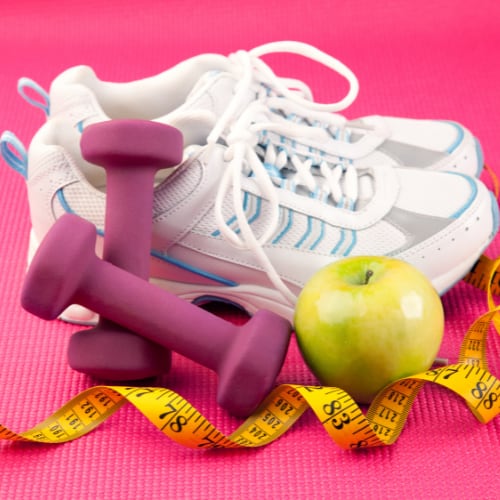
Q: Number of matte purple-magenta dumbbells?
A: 2